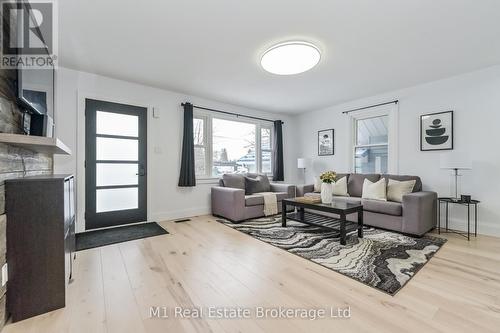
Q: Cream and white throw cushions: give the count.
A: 4